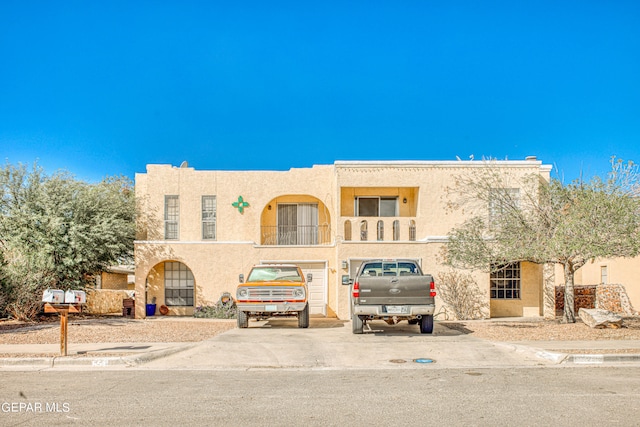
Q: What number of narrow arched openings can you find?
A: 5